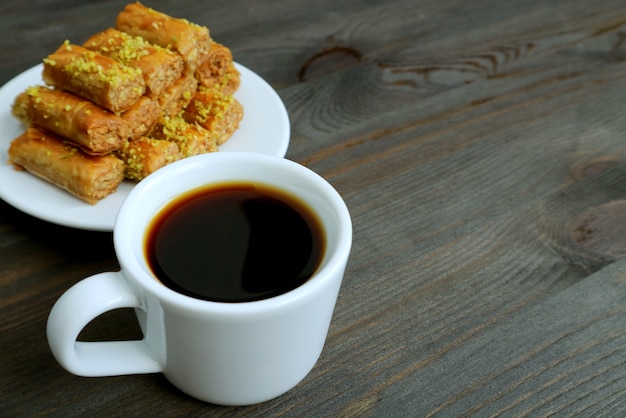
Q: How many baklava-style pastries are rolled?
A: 12